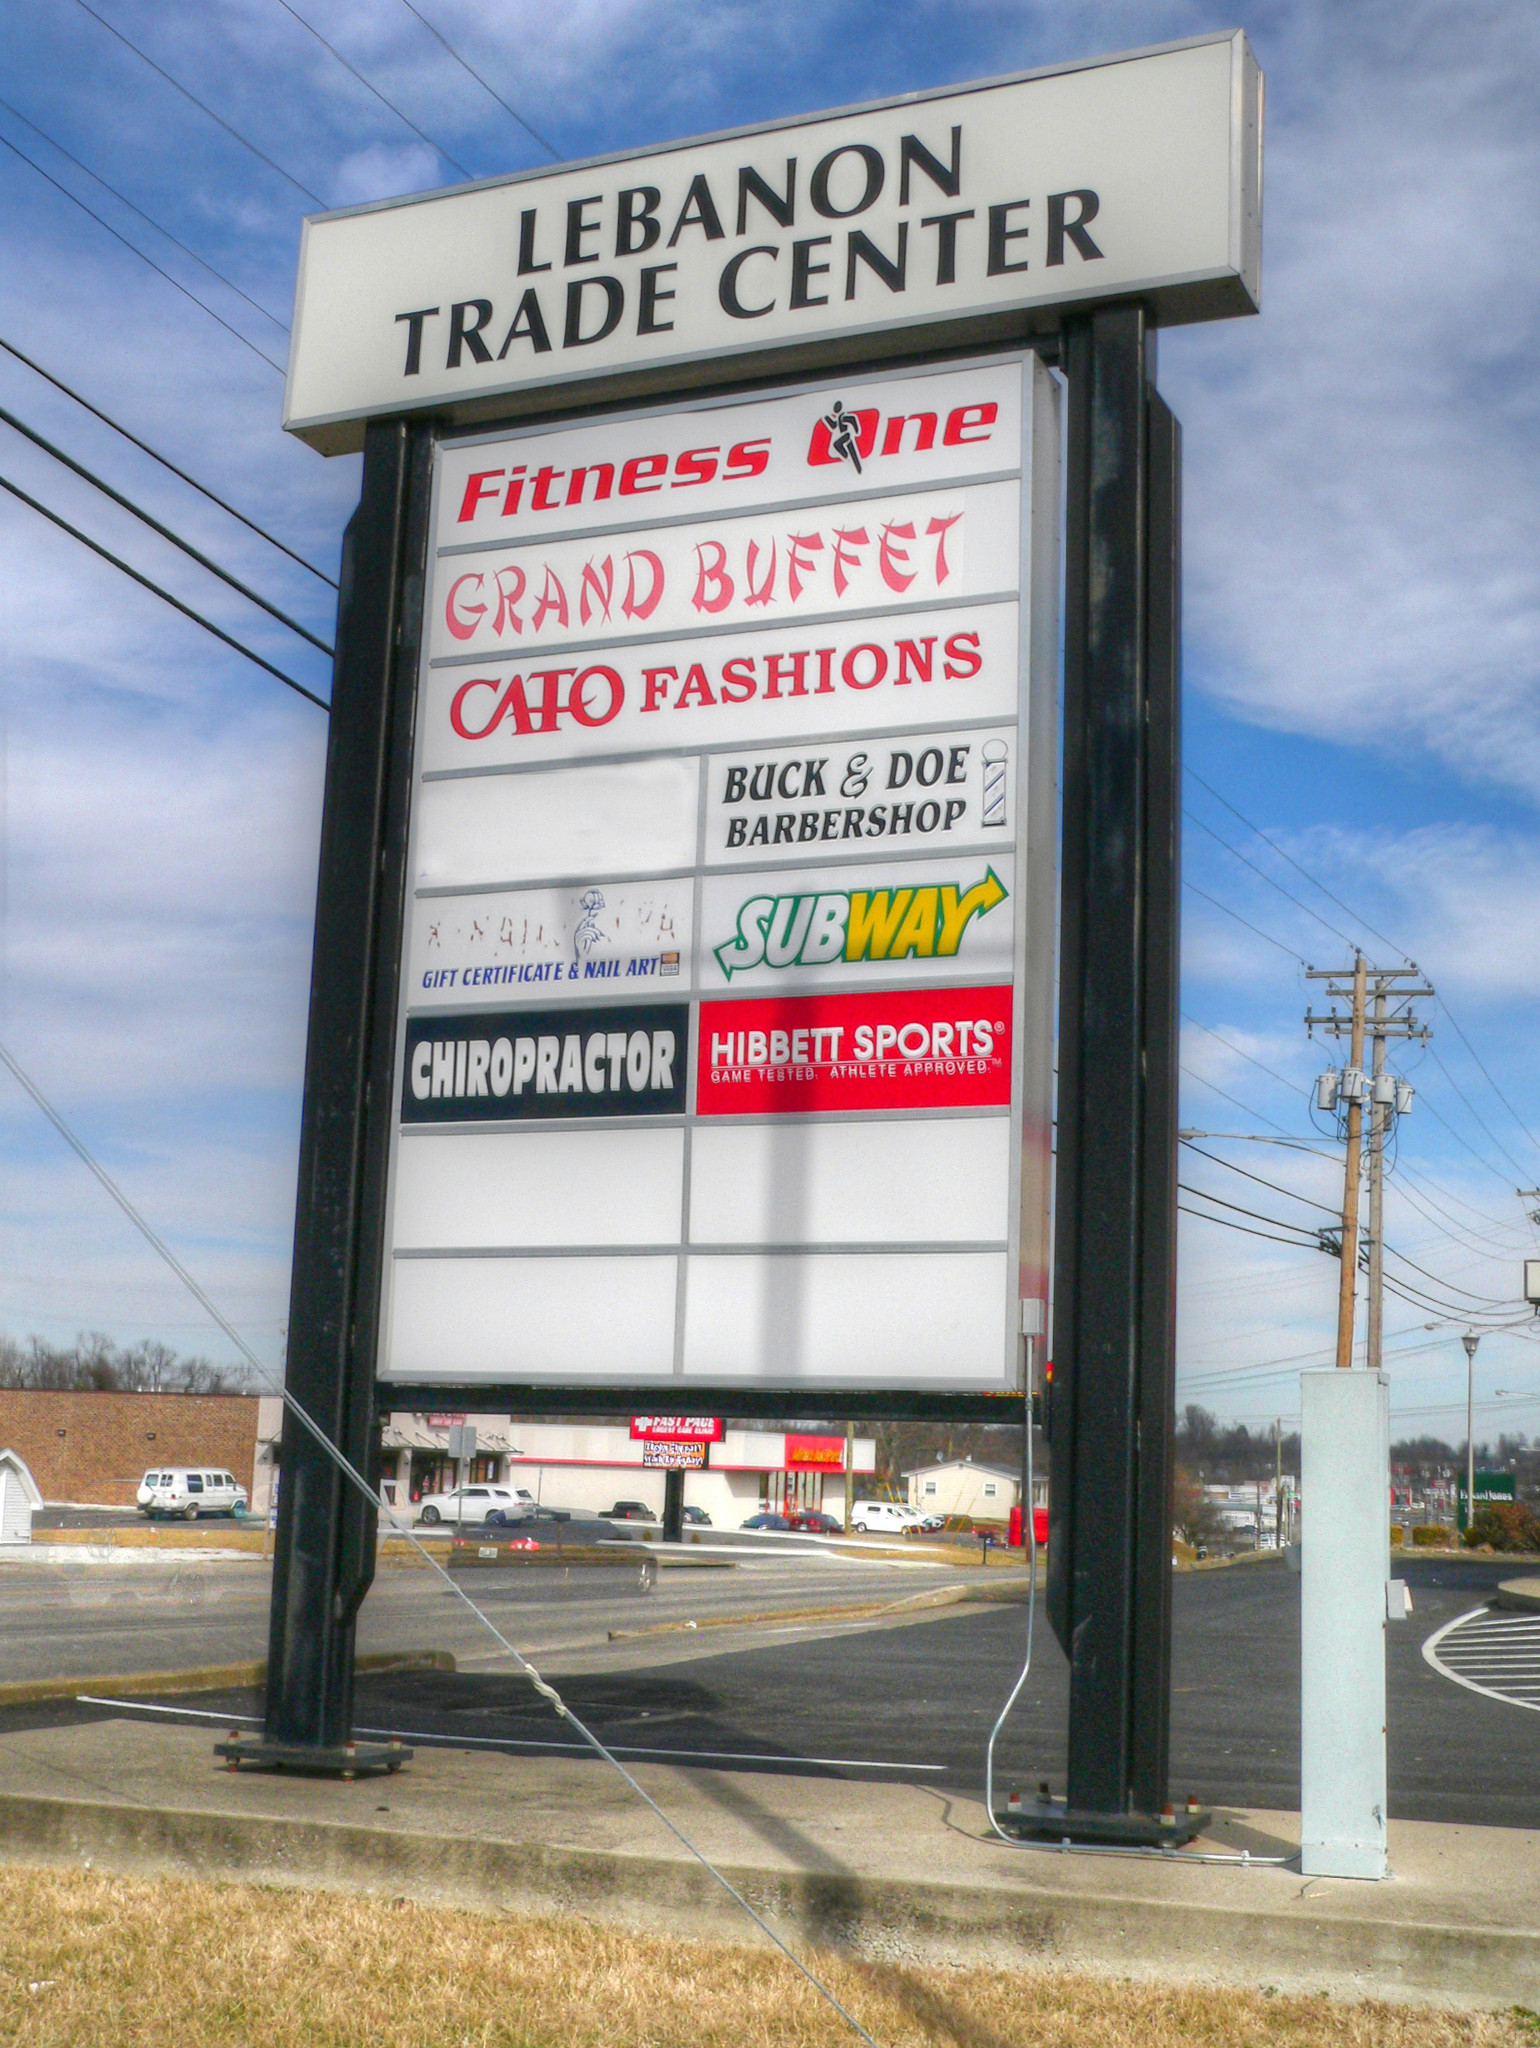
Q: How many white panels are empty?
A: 5